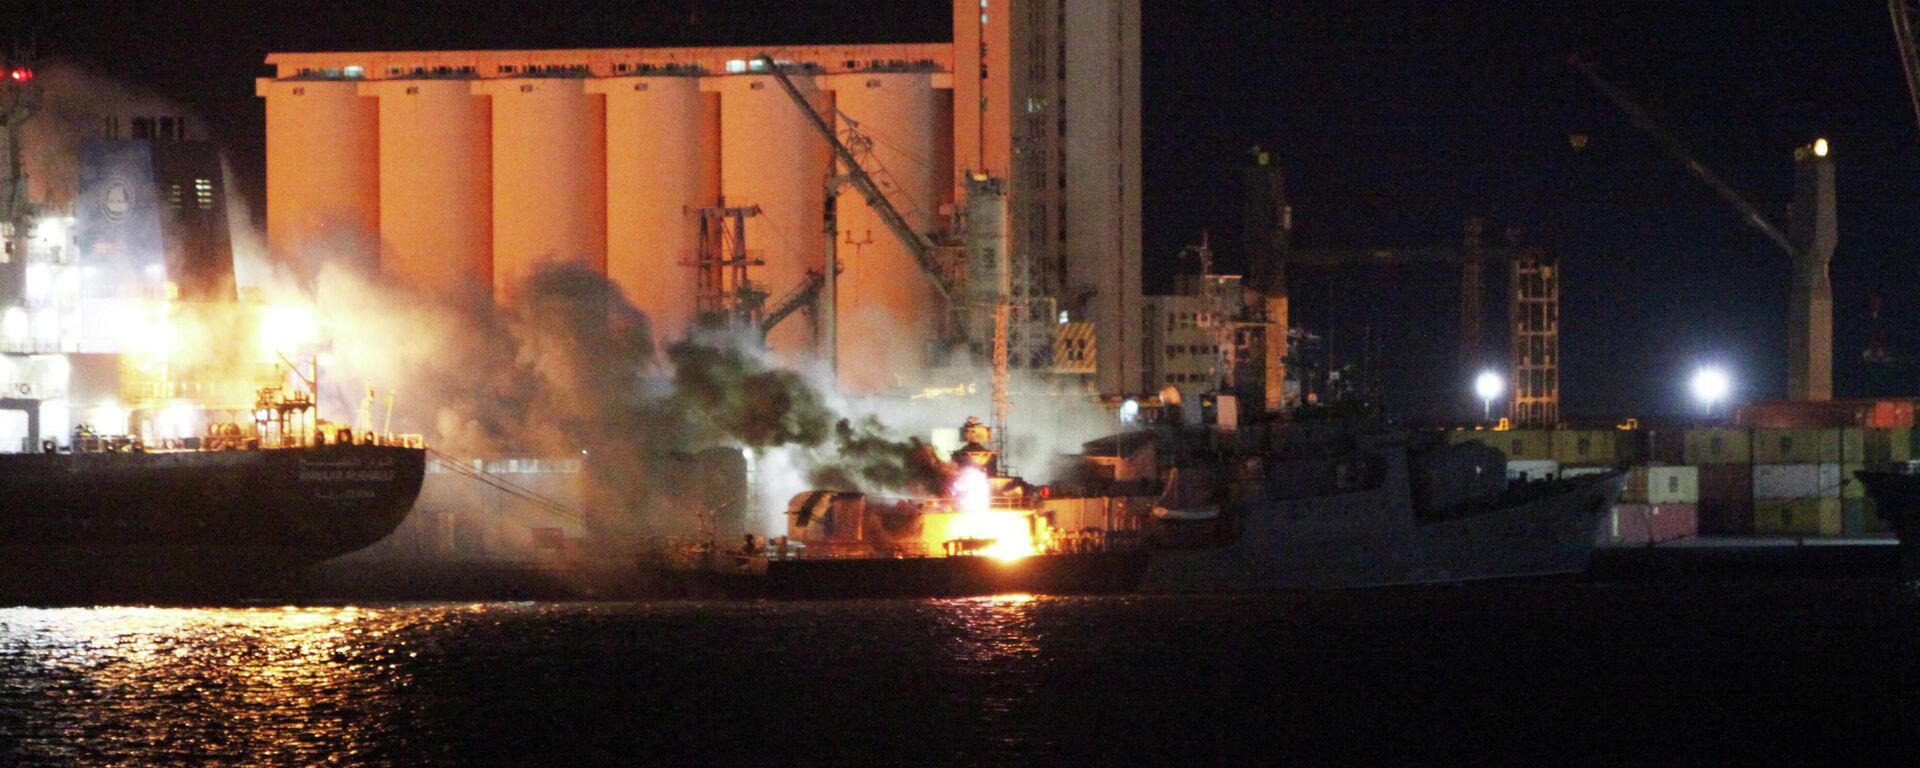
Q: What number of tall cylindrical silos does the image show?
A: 6